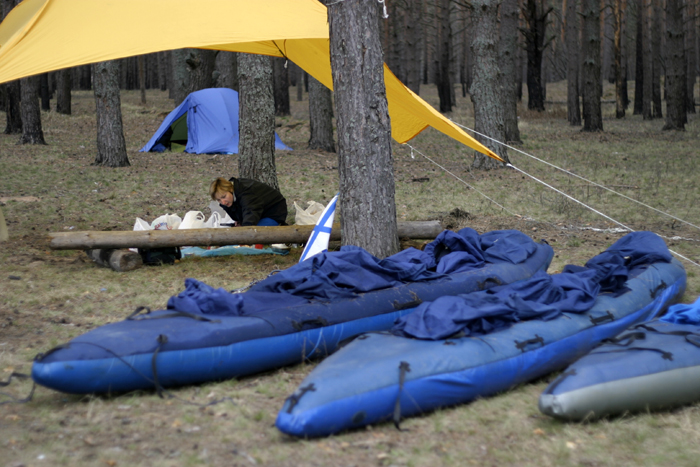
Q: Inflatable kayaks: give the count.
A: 3